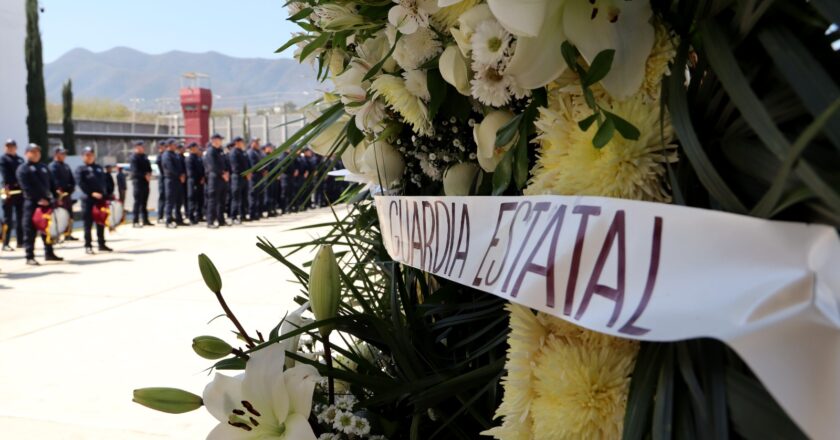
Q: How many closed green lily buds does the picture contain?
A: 4